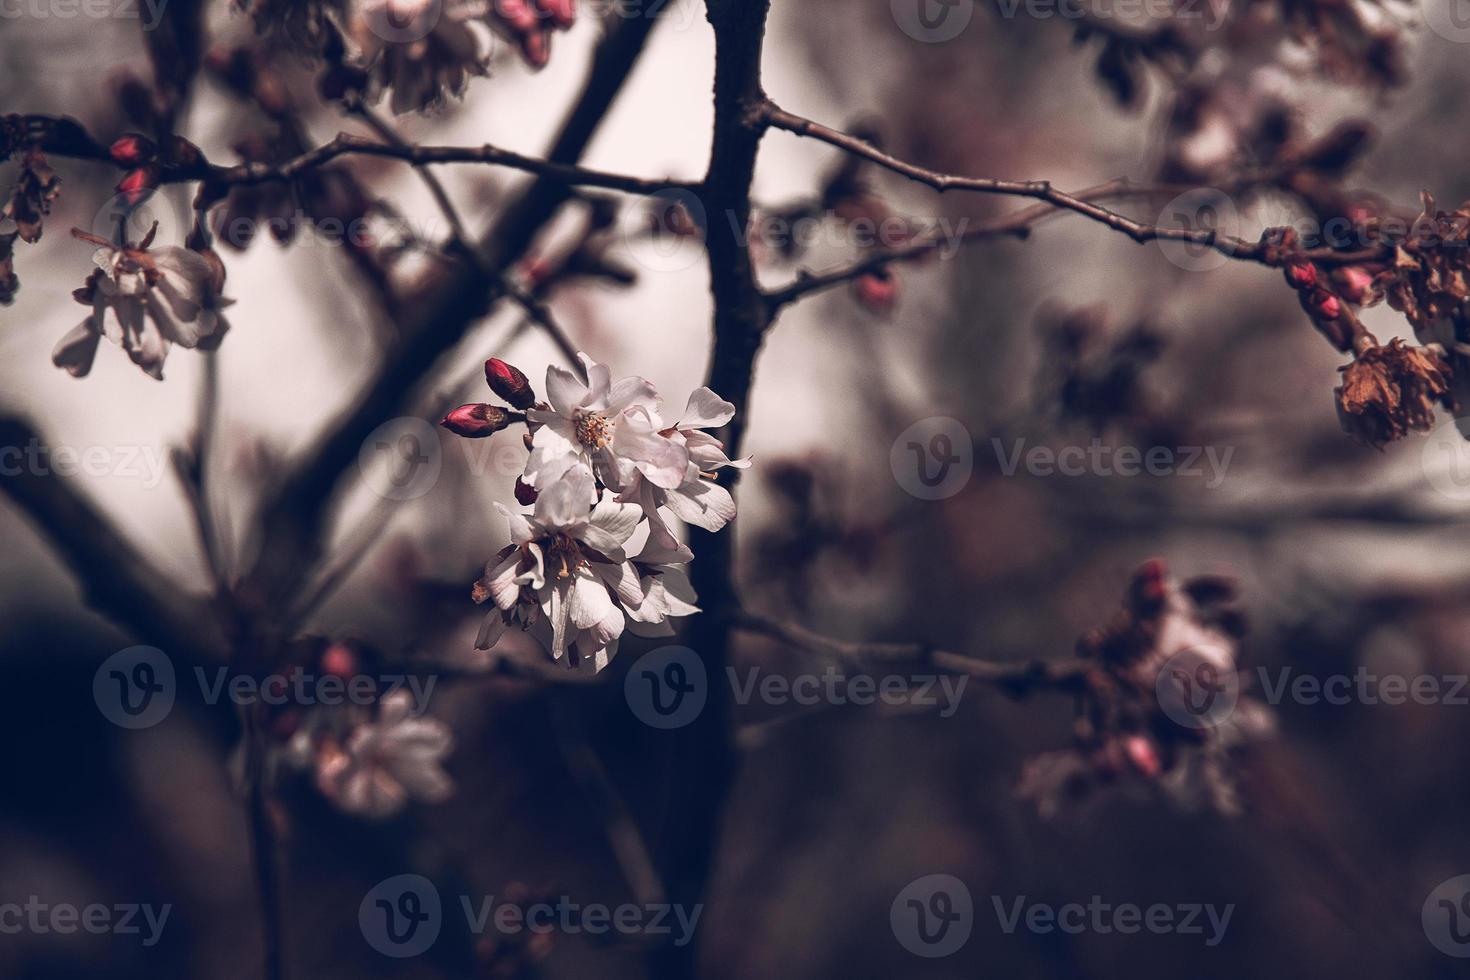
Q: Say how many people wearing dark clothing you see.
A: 0